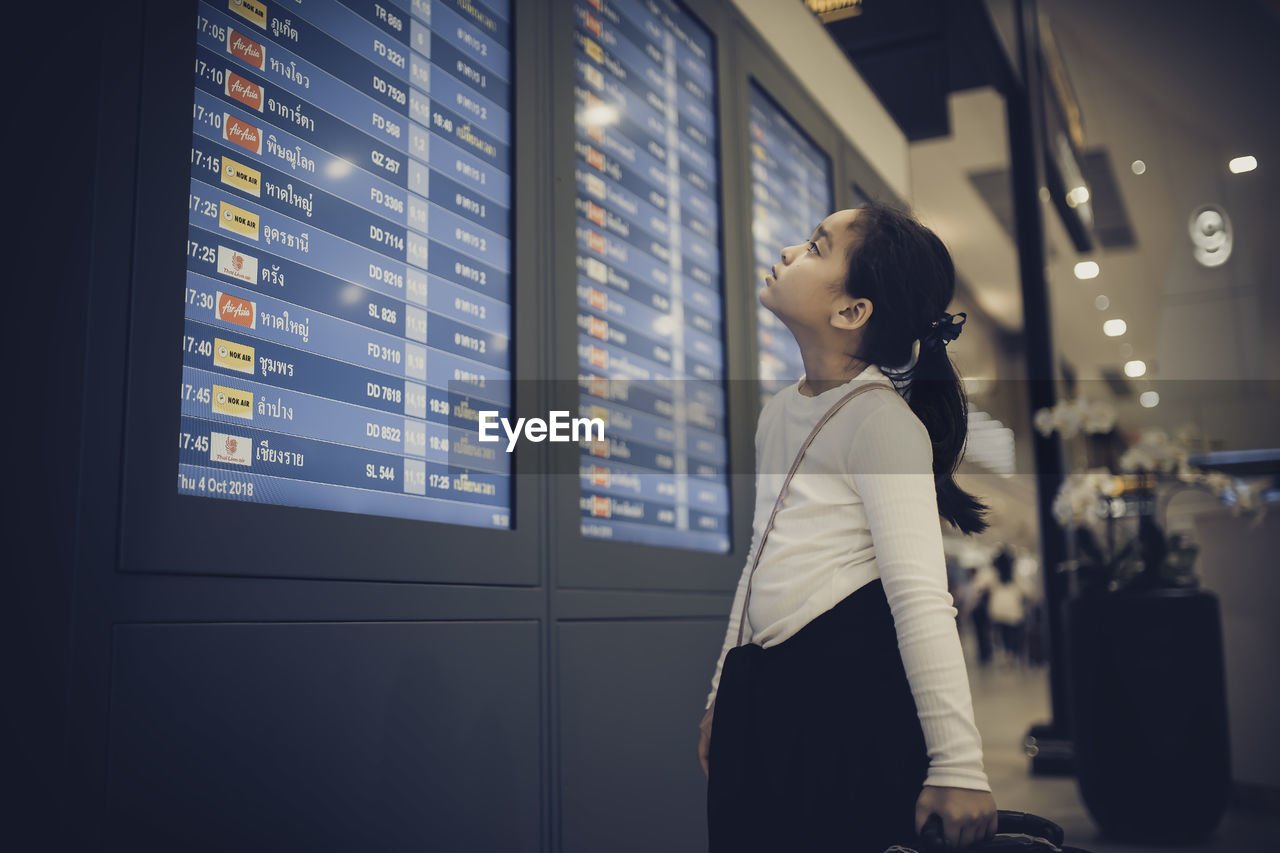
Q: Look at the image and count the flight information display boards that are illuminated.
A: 3